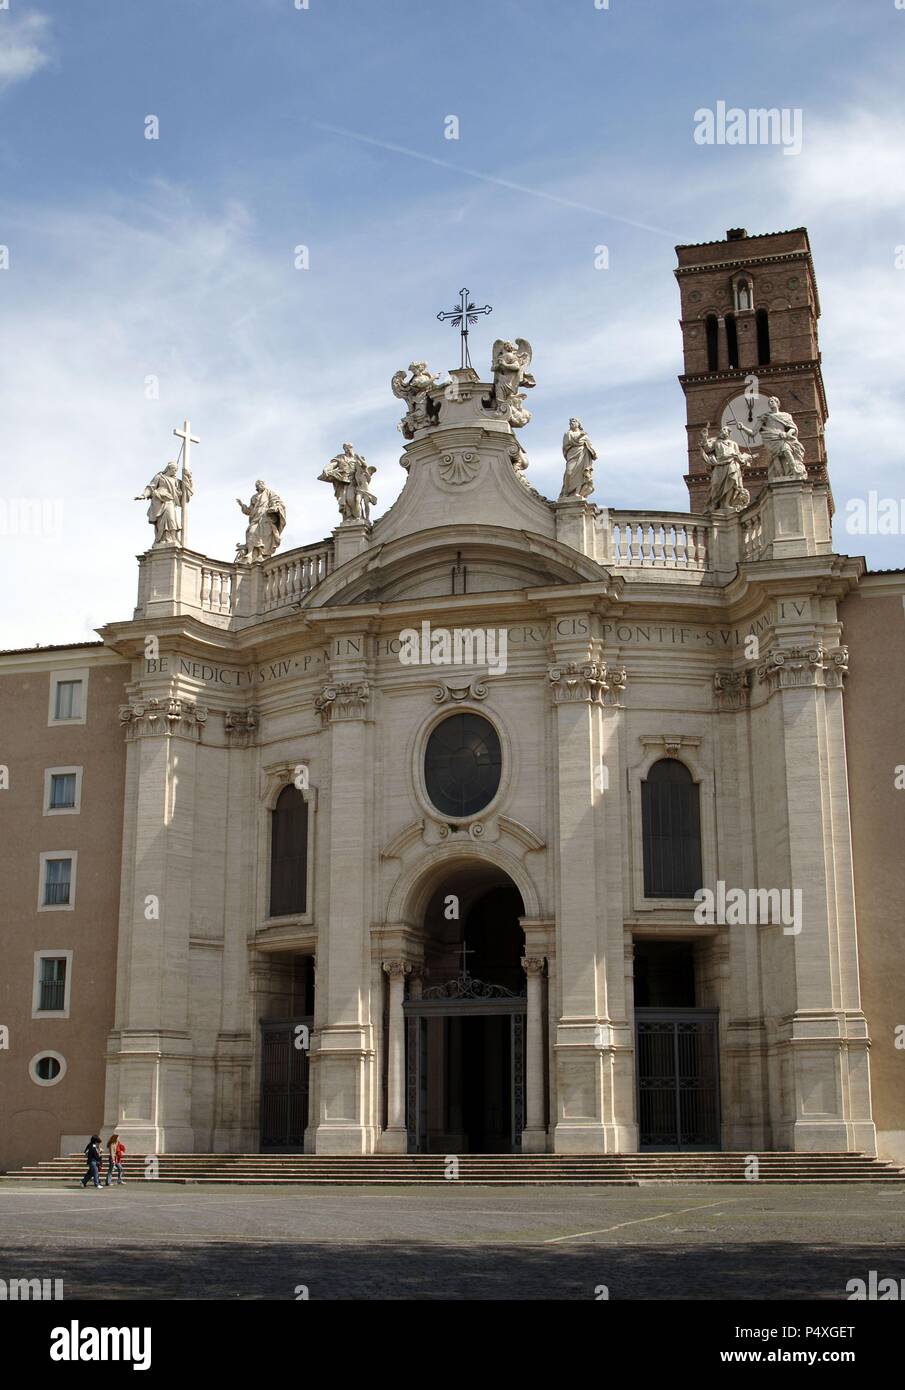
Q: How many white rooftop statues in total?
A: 8